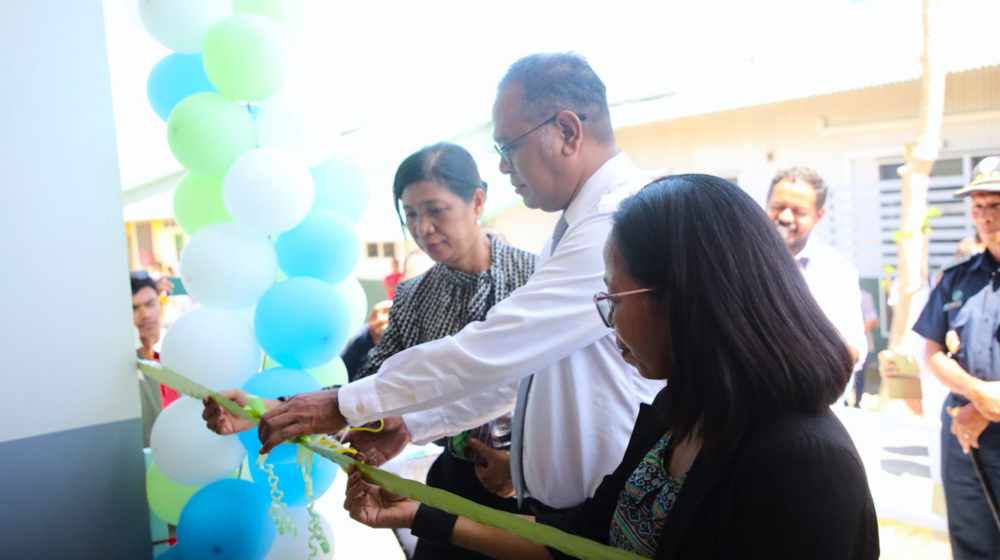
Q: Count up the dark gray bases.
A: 1